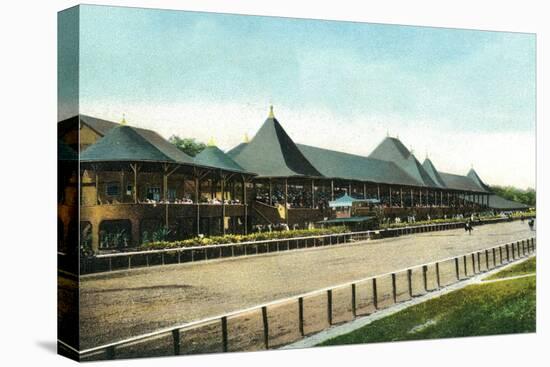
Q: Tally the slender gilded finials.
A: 4